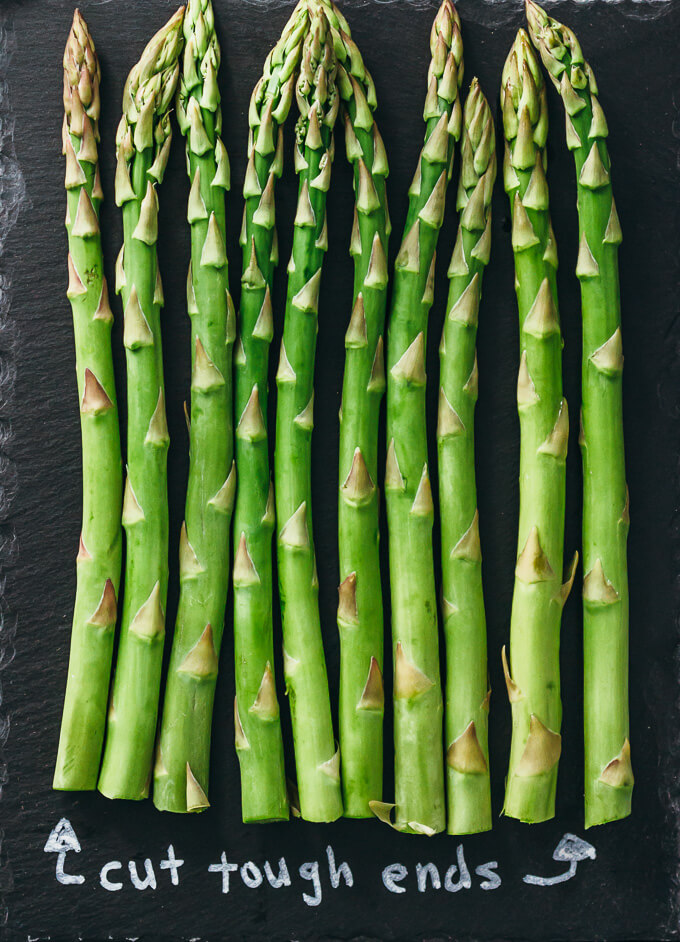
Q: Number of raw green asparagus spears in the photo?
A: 10